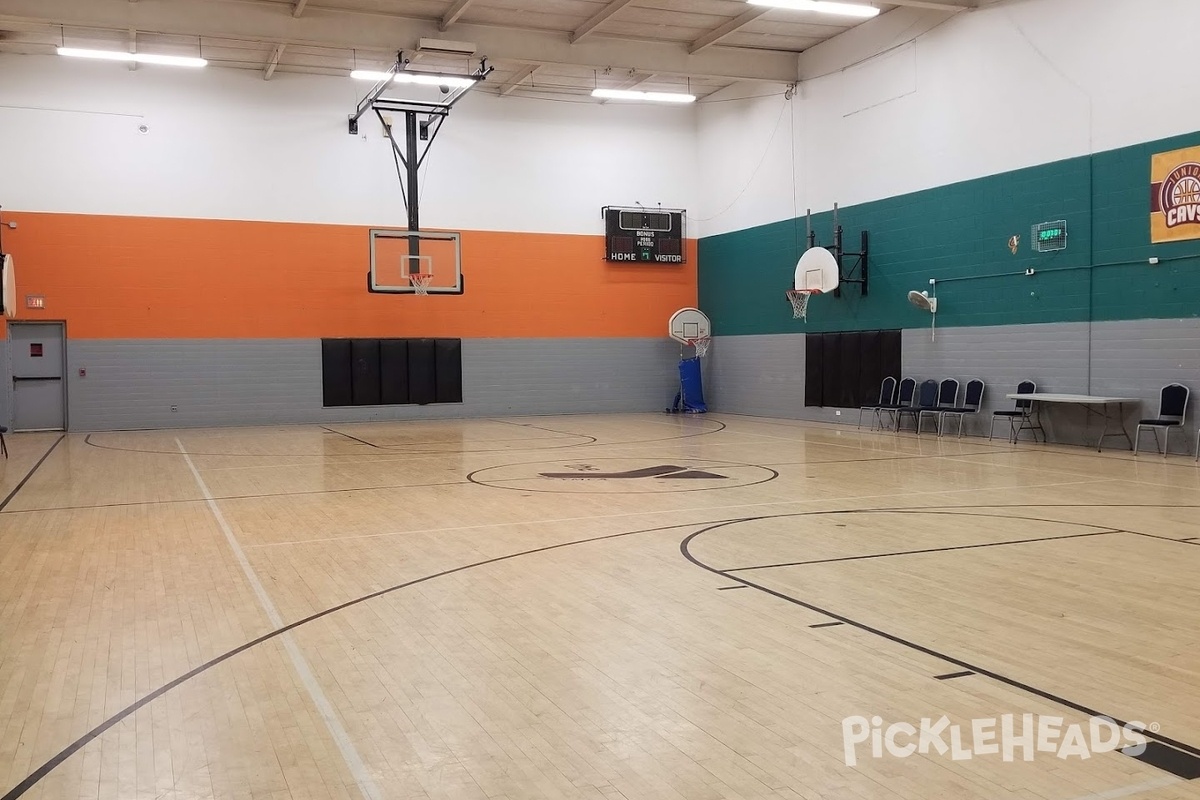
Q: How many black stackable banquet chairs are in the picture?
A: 7